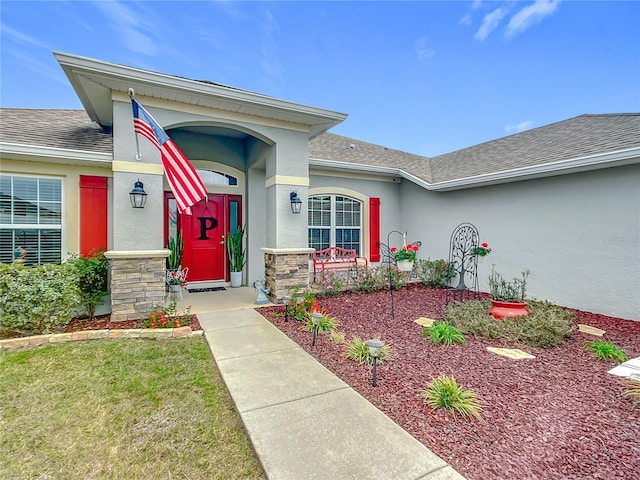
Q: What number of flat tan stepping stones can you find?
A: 3